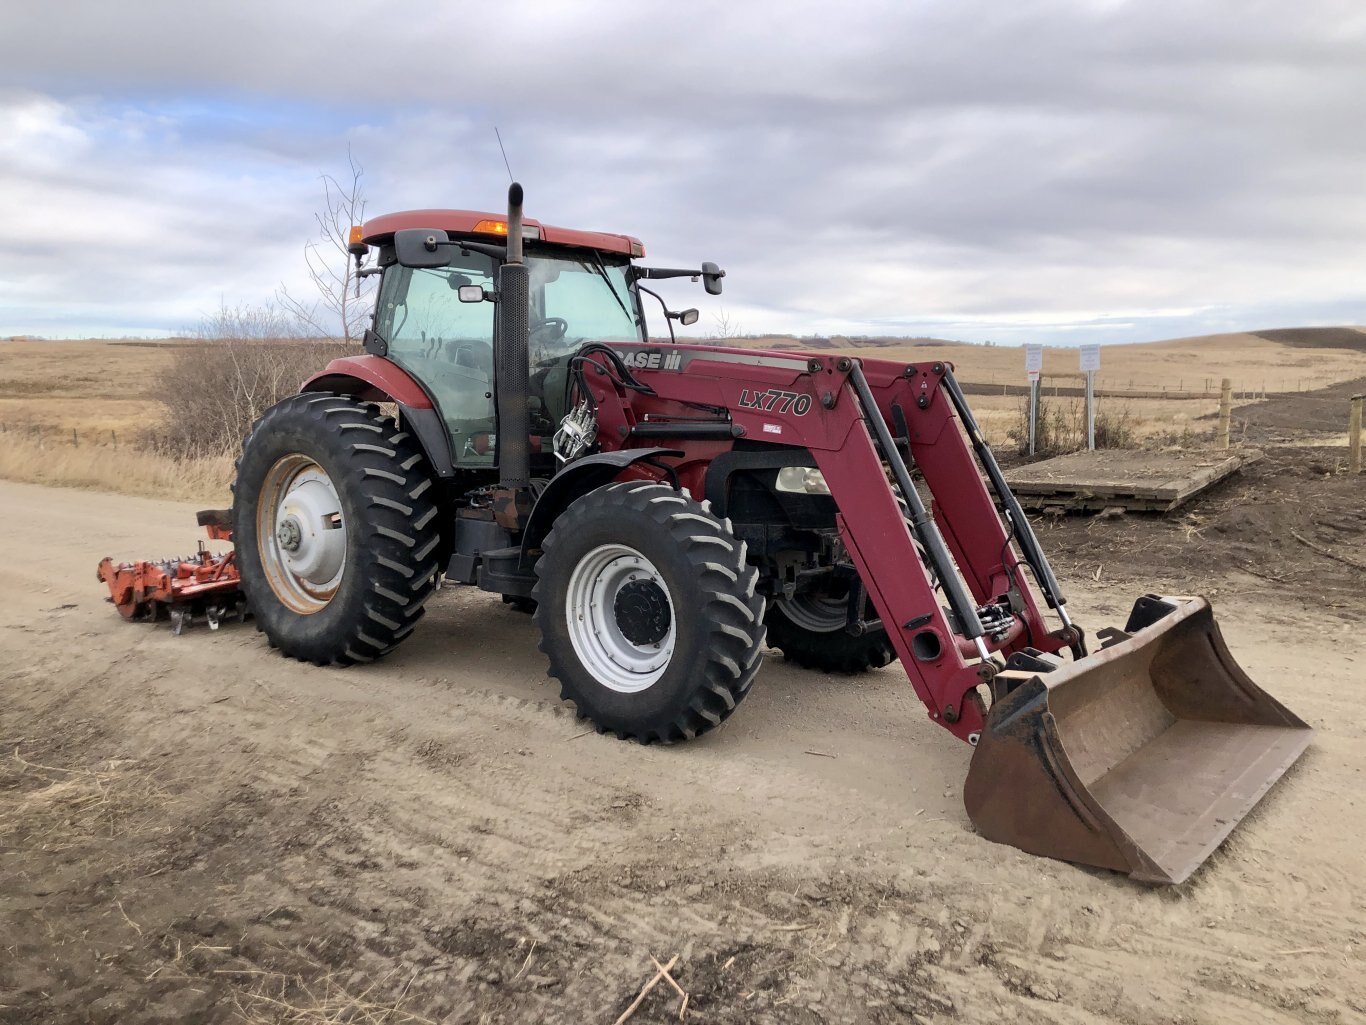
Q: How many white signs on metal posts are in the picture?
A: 2